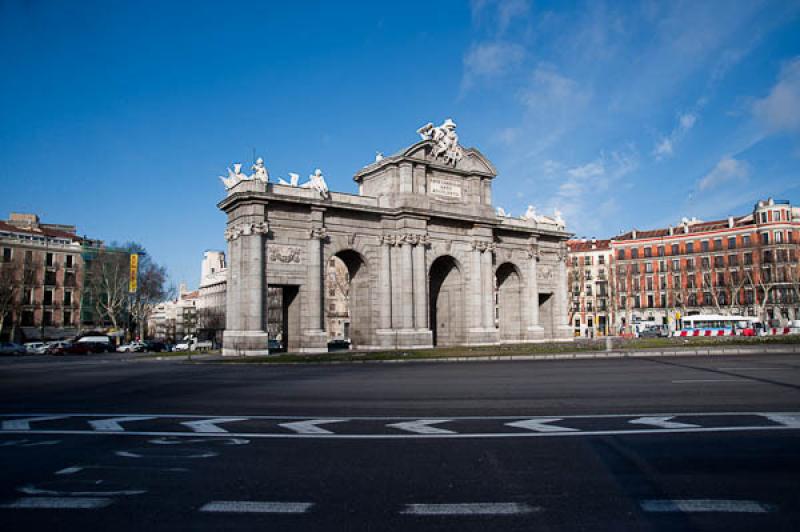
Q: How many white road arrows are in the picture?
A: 8